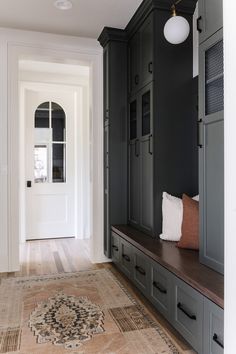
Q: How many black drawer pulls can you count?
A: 6